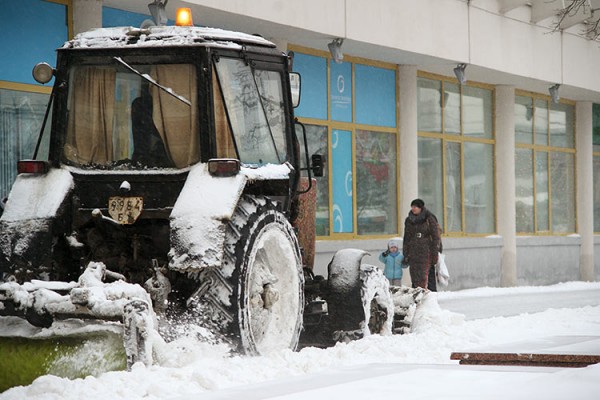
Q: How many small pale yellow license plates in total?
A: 1